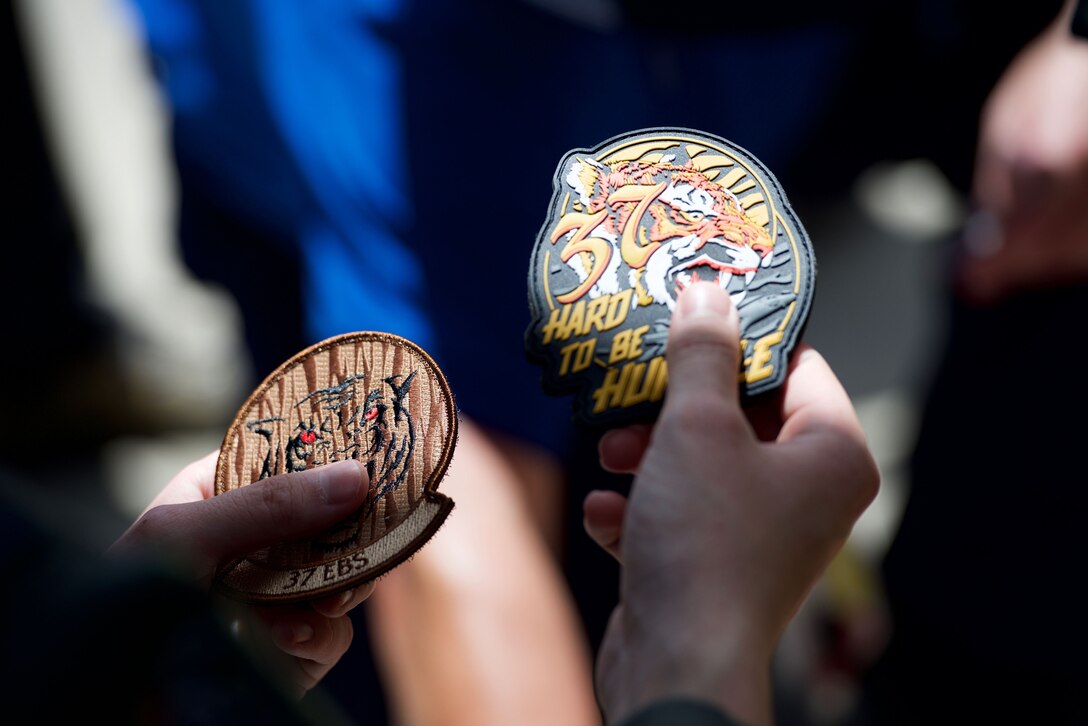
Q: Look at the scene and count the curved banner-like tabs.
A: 1